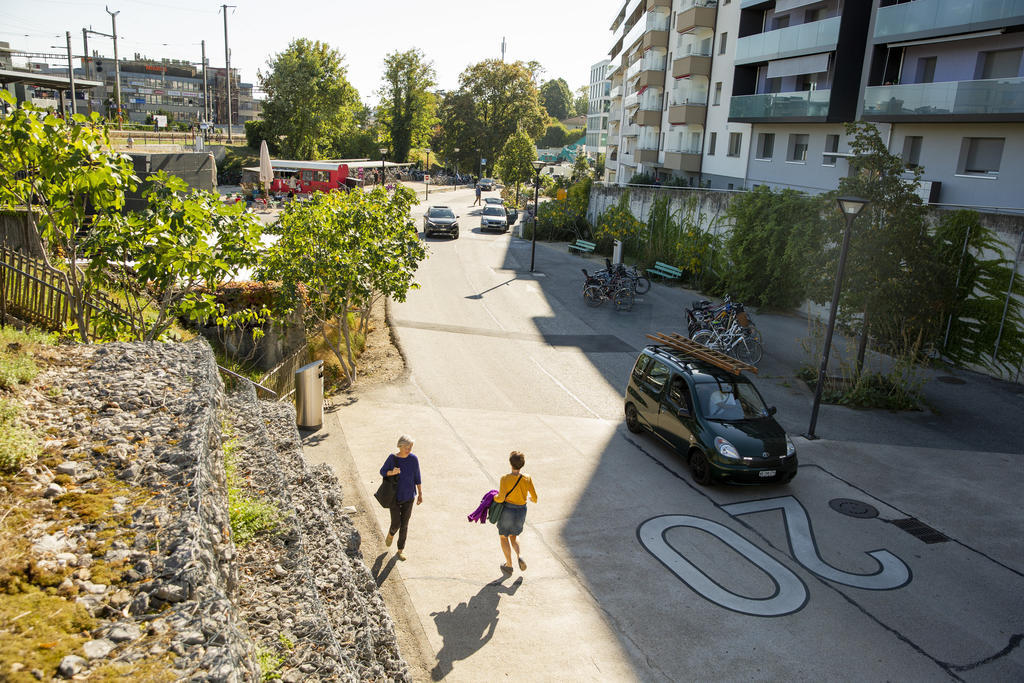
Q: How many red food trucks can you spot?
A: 1